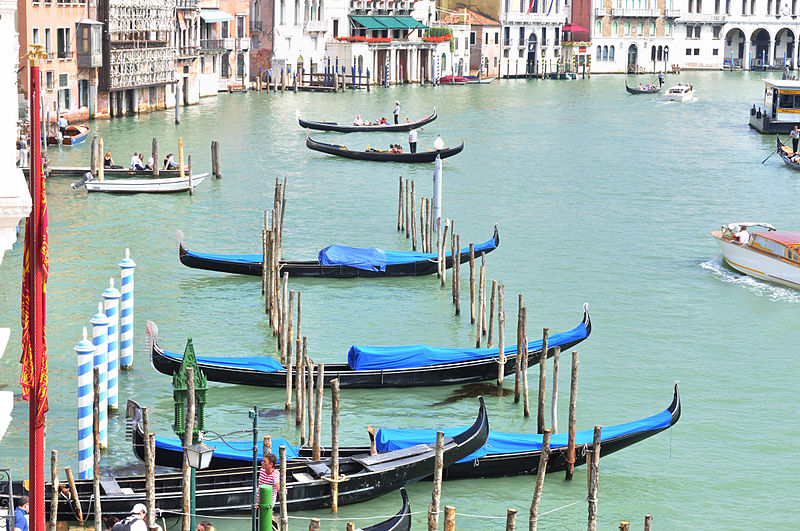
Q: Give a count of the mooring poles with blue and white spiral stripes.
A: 4